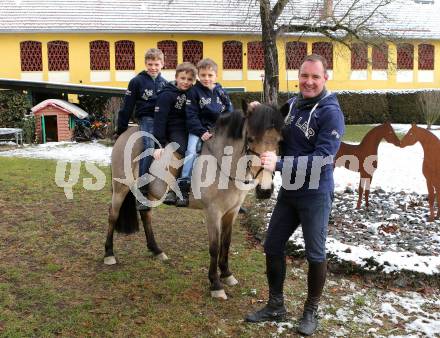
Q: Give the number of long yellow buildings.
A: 1